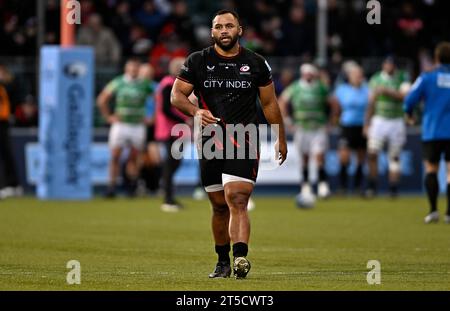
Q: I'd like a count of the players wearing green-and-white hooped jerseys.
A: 3